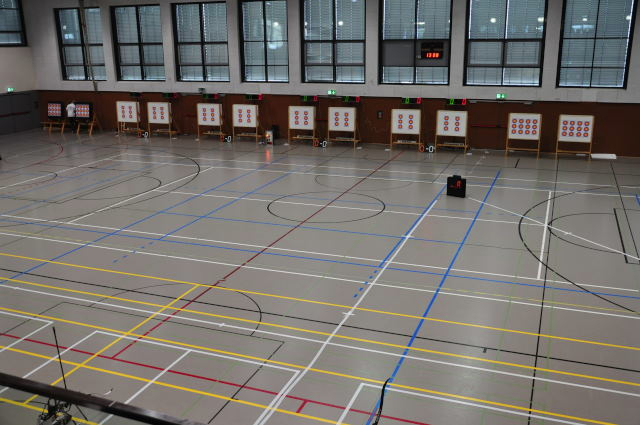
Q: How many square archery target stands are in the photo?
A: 12